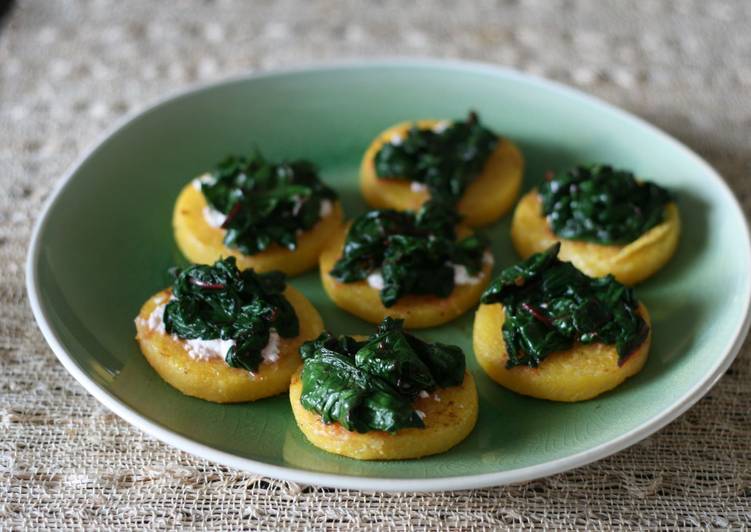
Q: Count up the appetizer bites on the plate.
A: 7